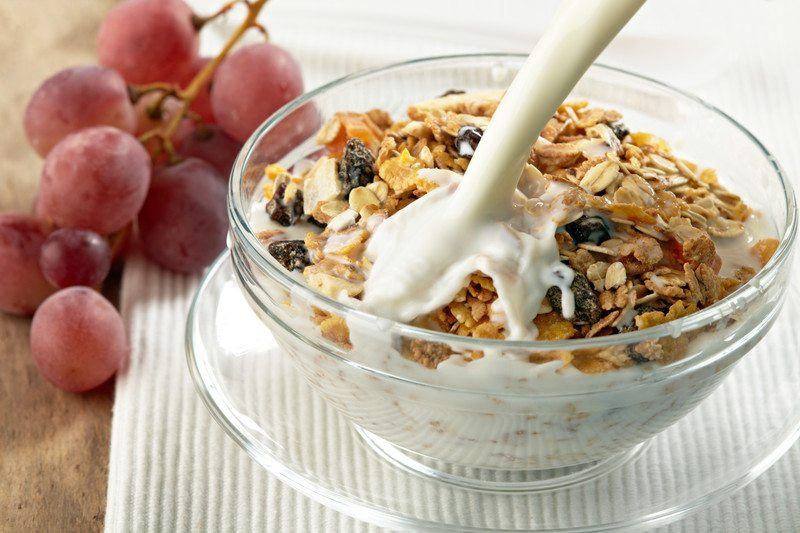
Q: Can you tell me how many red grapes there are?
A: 11